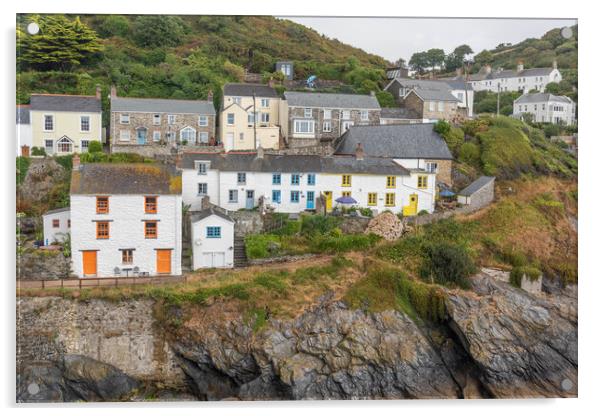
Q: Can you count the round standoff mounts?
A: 4